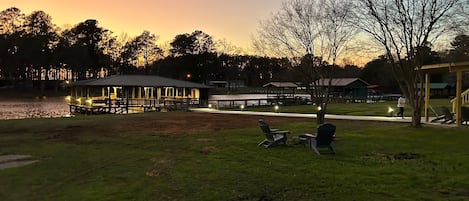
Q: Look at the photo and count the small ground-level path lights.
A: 5